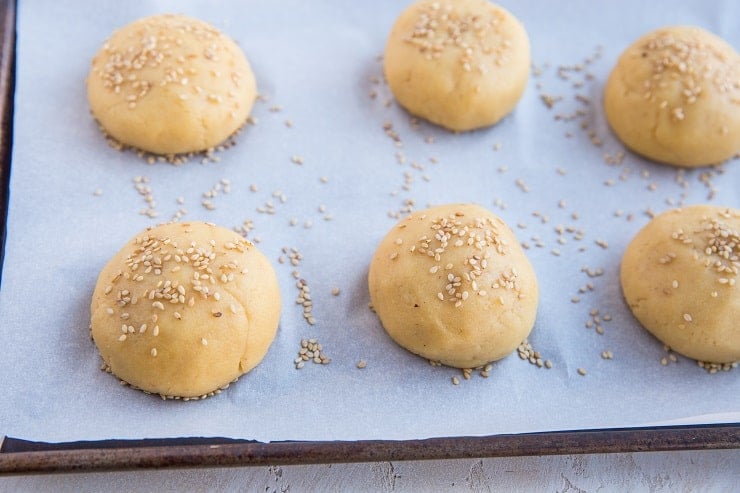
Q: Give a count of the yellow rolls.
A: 6